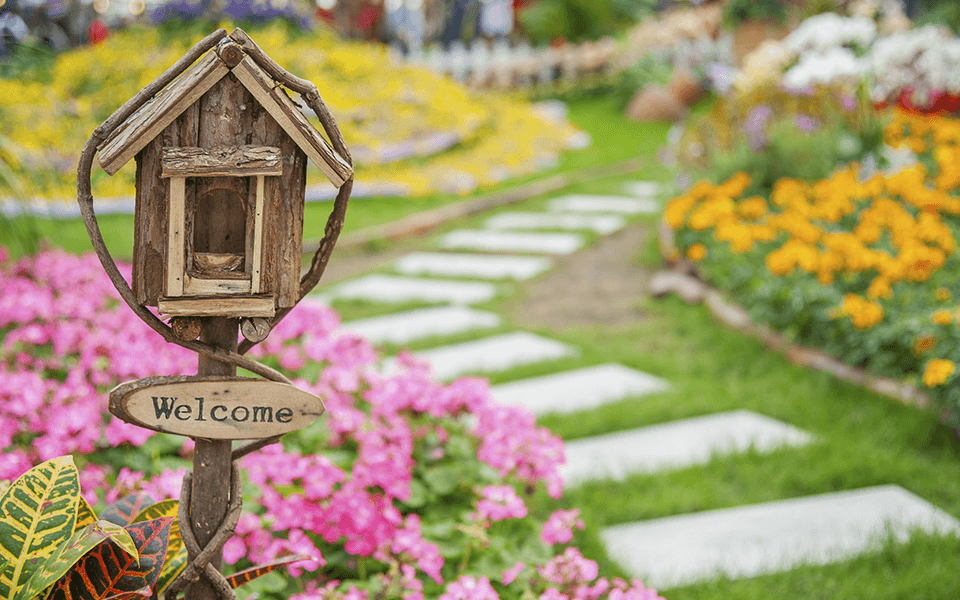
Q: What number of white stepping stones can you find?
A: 11